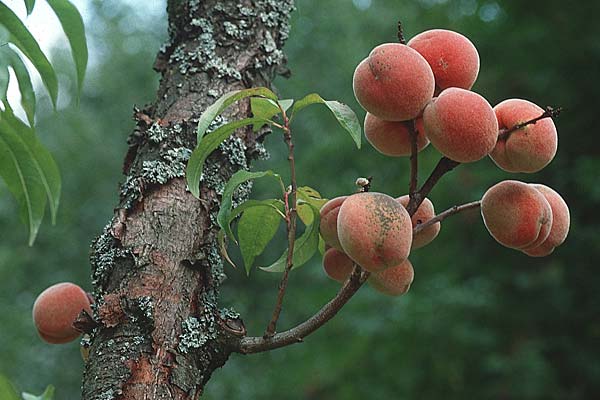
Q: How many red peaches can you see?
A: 13